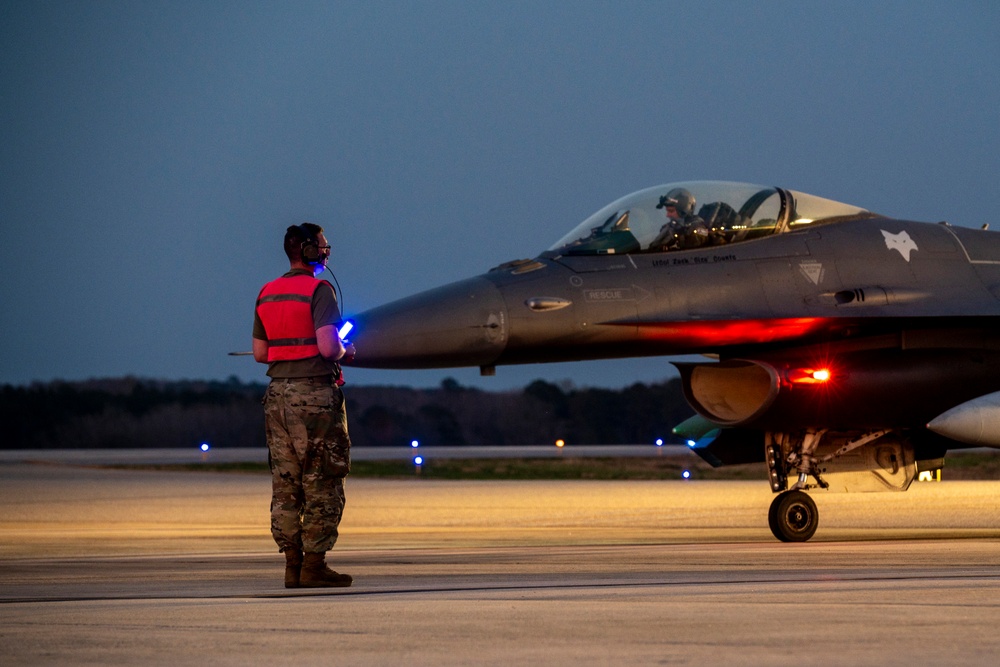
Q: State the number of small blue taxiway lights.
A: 5